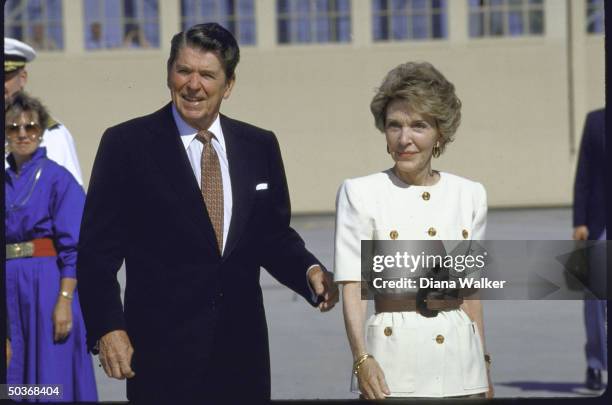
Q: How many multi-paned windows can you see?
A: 7